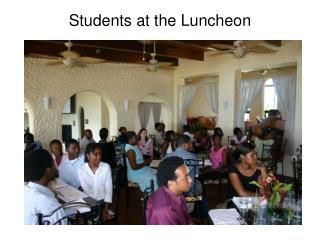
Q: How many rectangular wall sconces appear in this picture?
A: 3